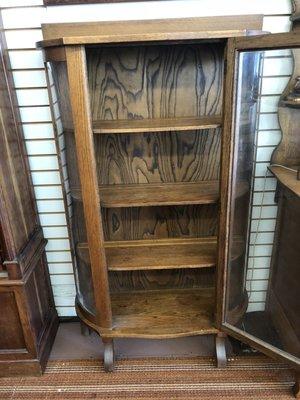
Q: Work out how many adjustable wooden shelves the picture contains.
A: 3